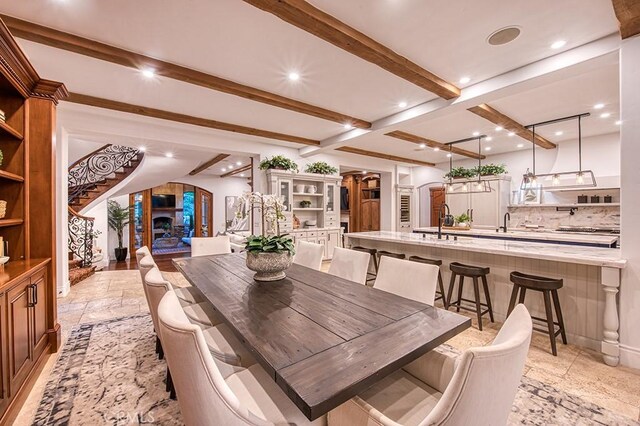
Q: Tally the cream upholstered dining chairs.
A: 9